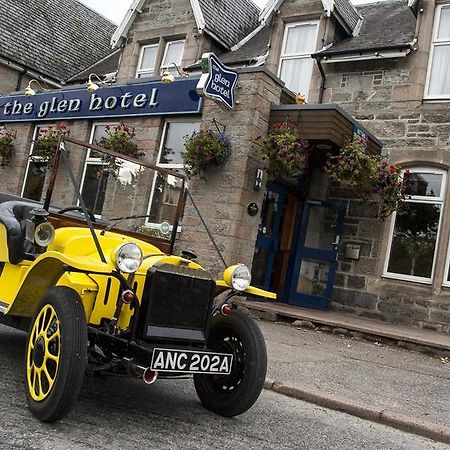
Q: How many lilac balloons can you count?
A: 0